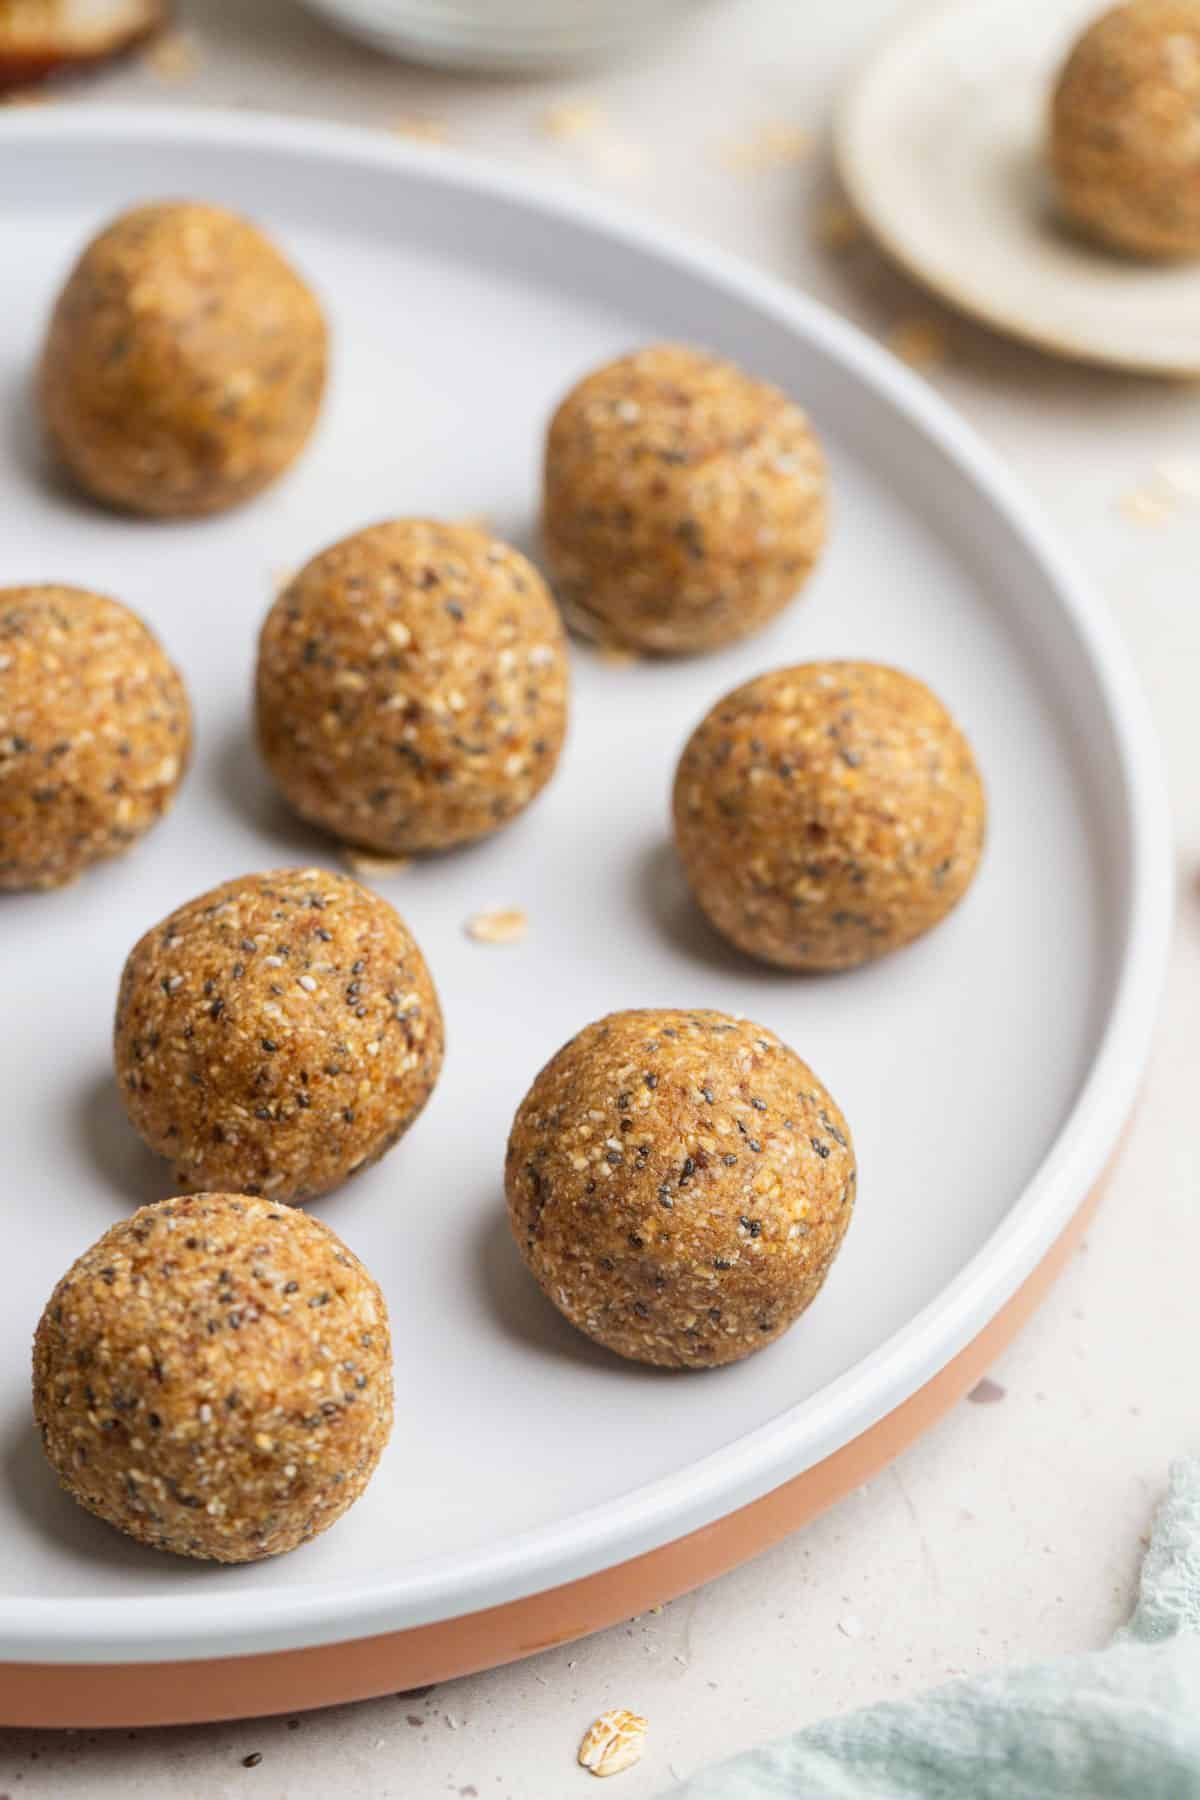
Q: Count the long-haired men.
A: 0